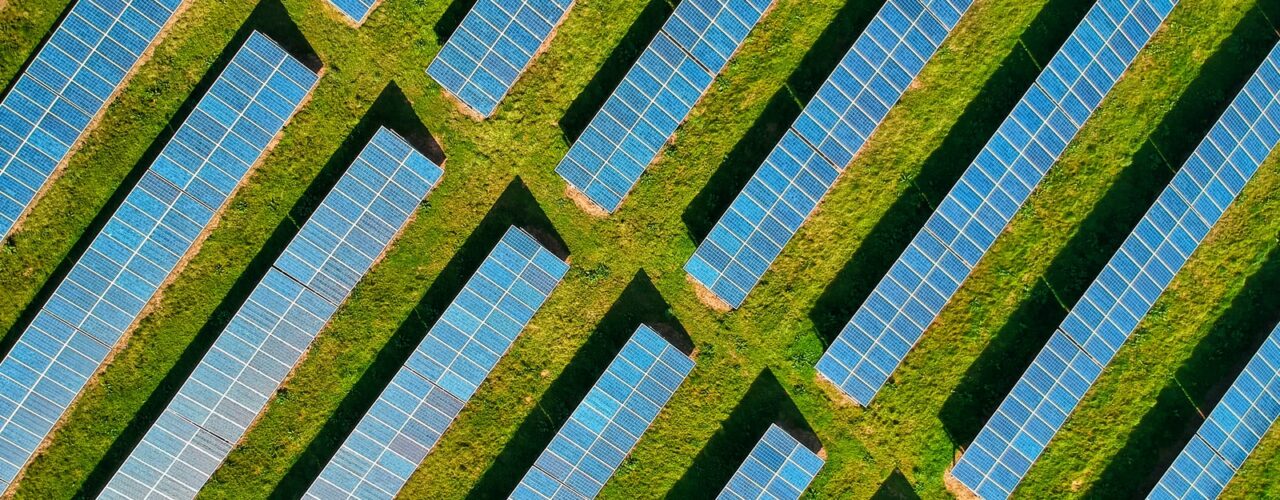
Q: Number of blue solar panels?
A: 13